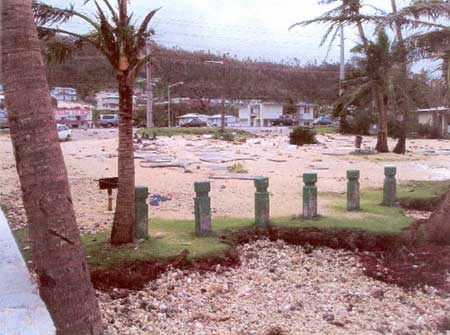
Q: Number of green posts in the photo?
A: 6